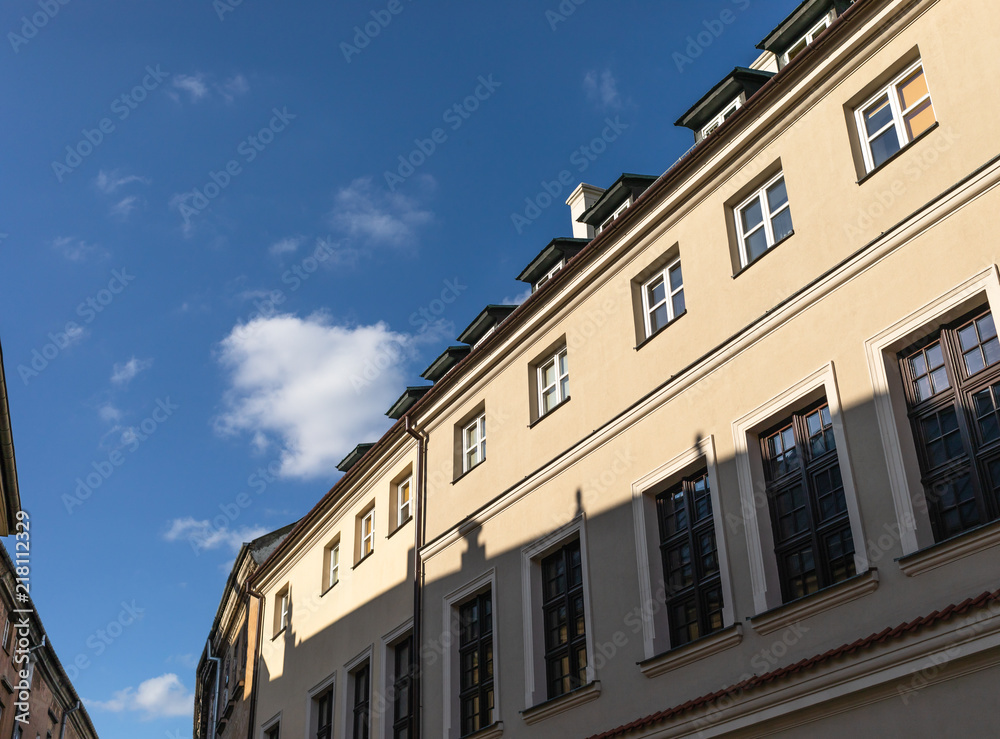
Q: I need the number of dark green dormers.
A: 8